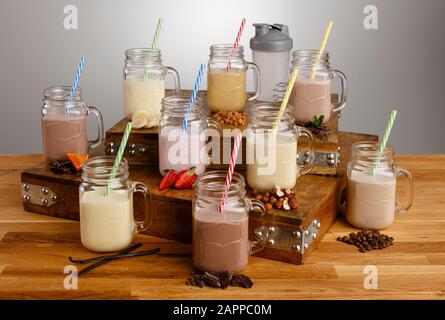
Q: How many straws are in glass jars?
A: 9